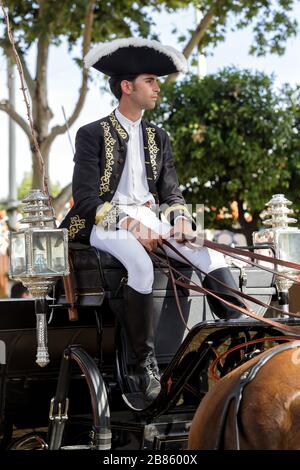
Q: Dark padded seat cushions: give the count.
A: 1